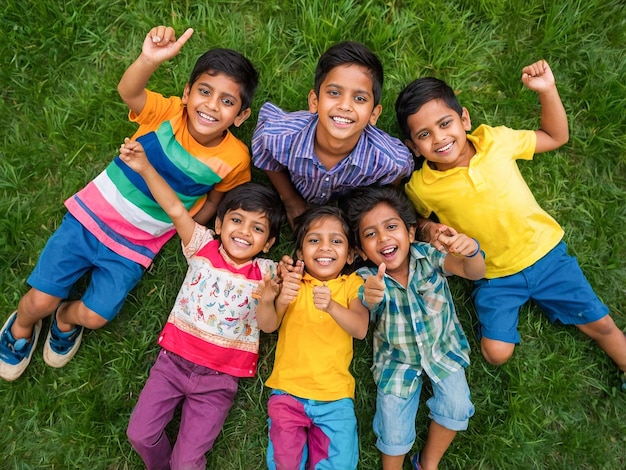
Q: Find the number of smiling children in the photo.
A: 6